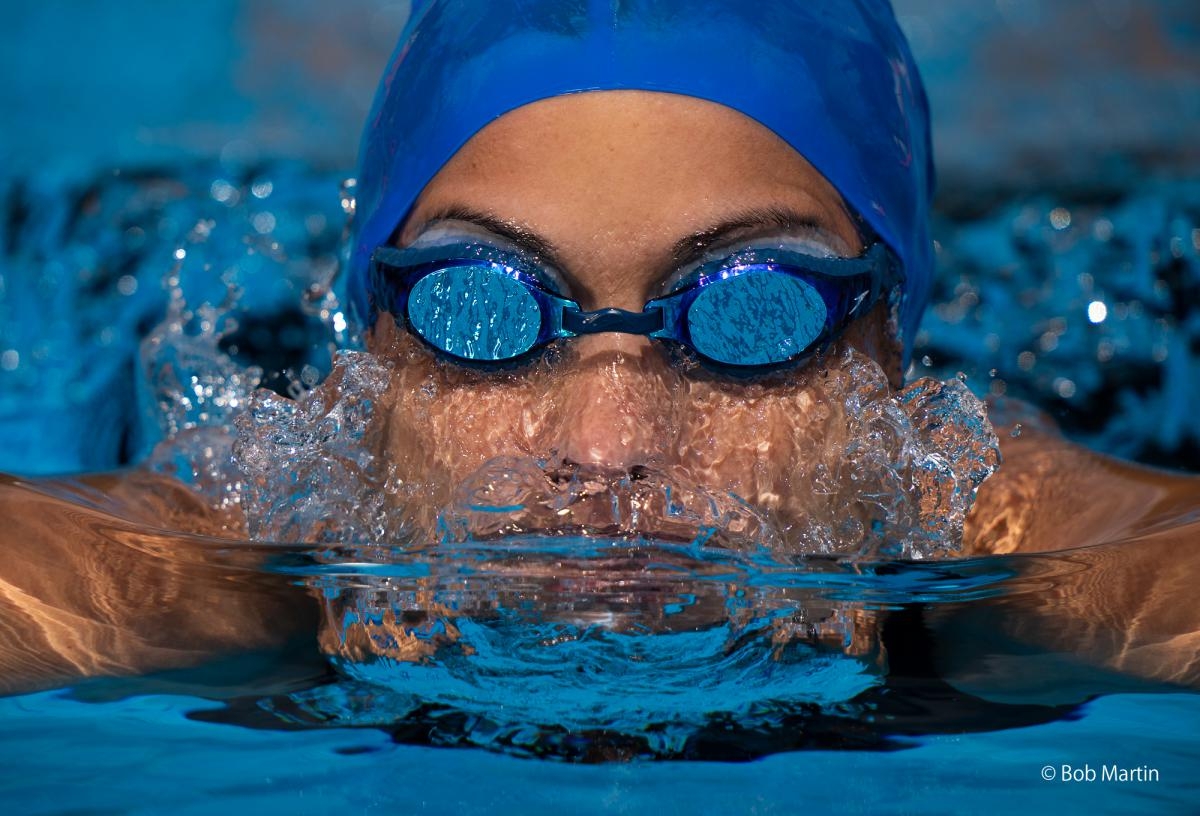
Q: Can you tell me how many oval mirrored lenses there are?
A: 2